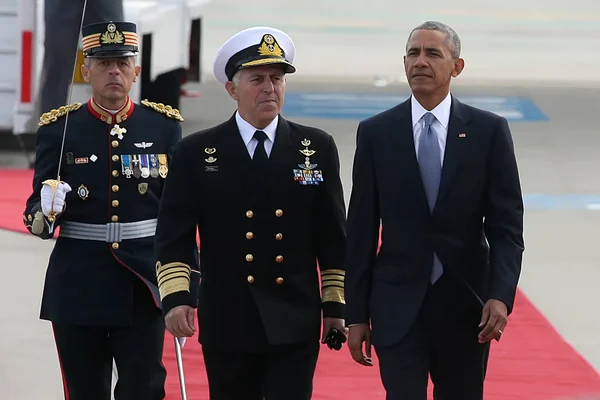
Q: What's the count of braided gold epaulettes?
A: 2